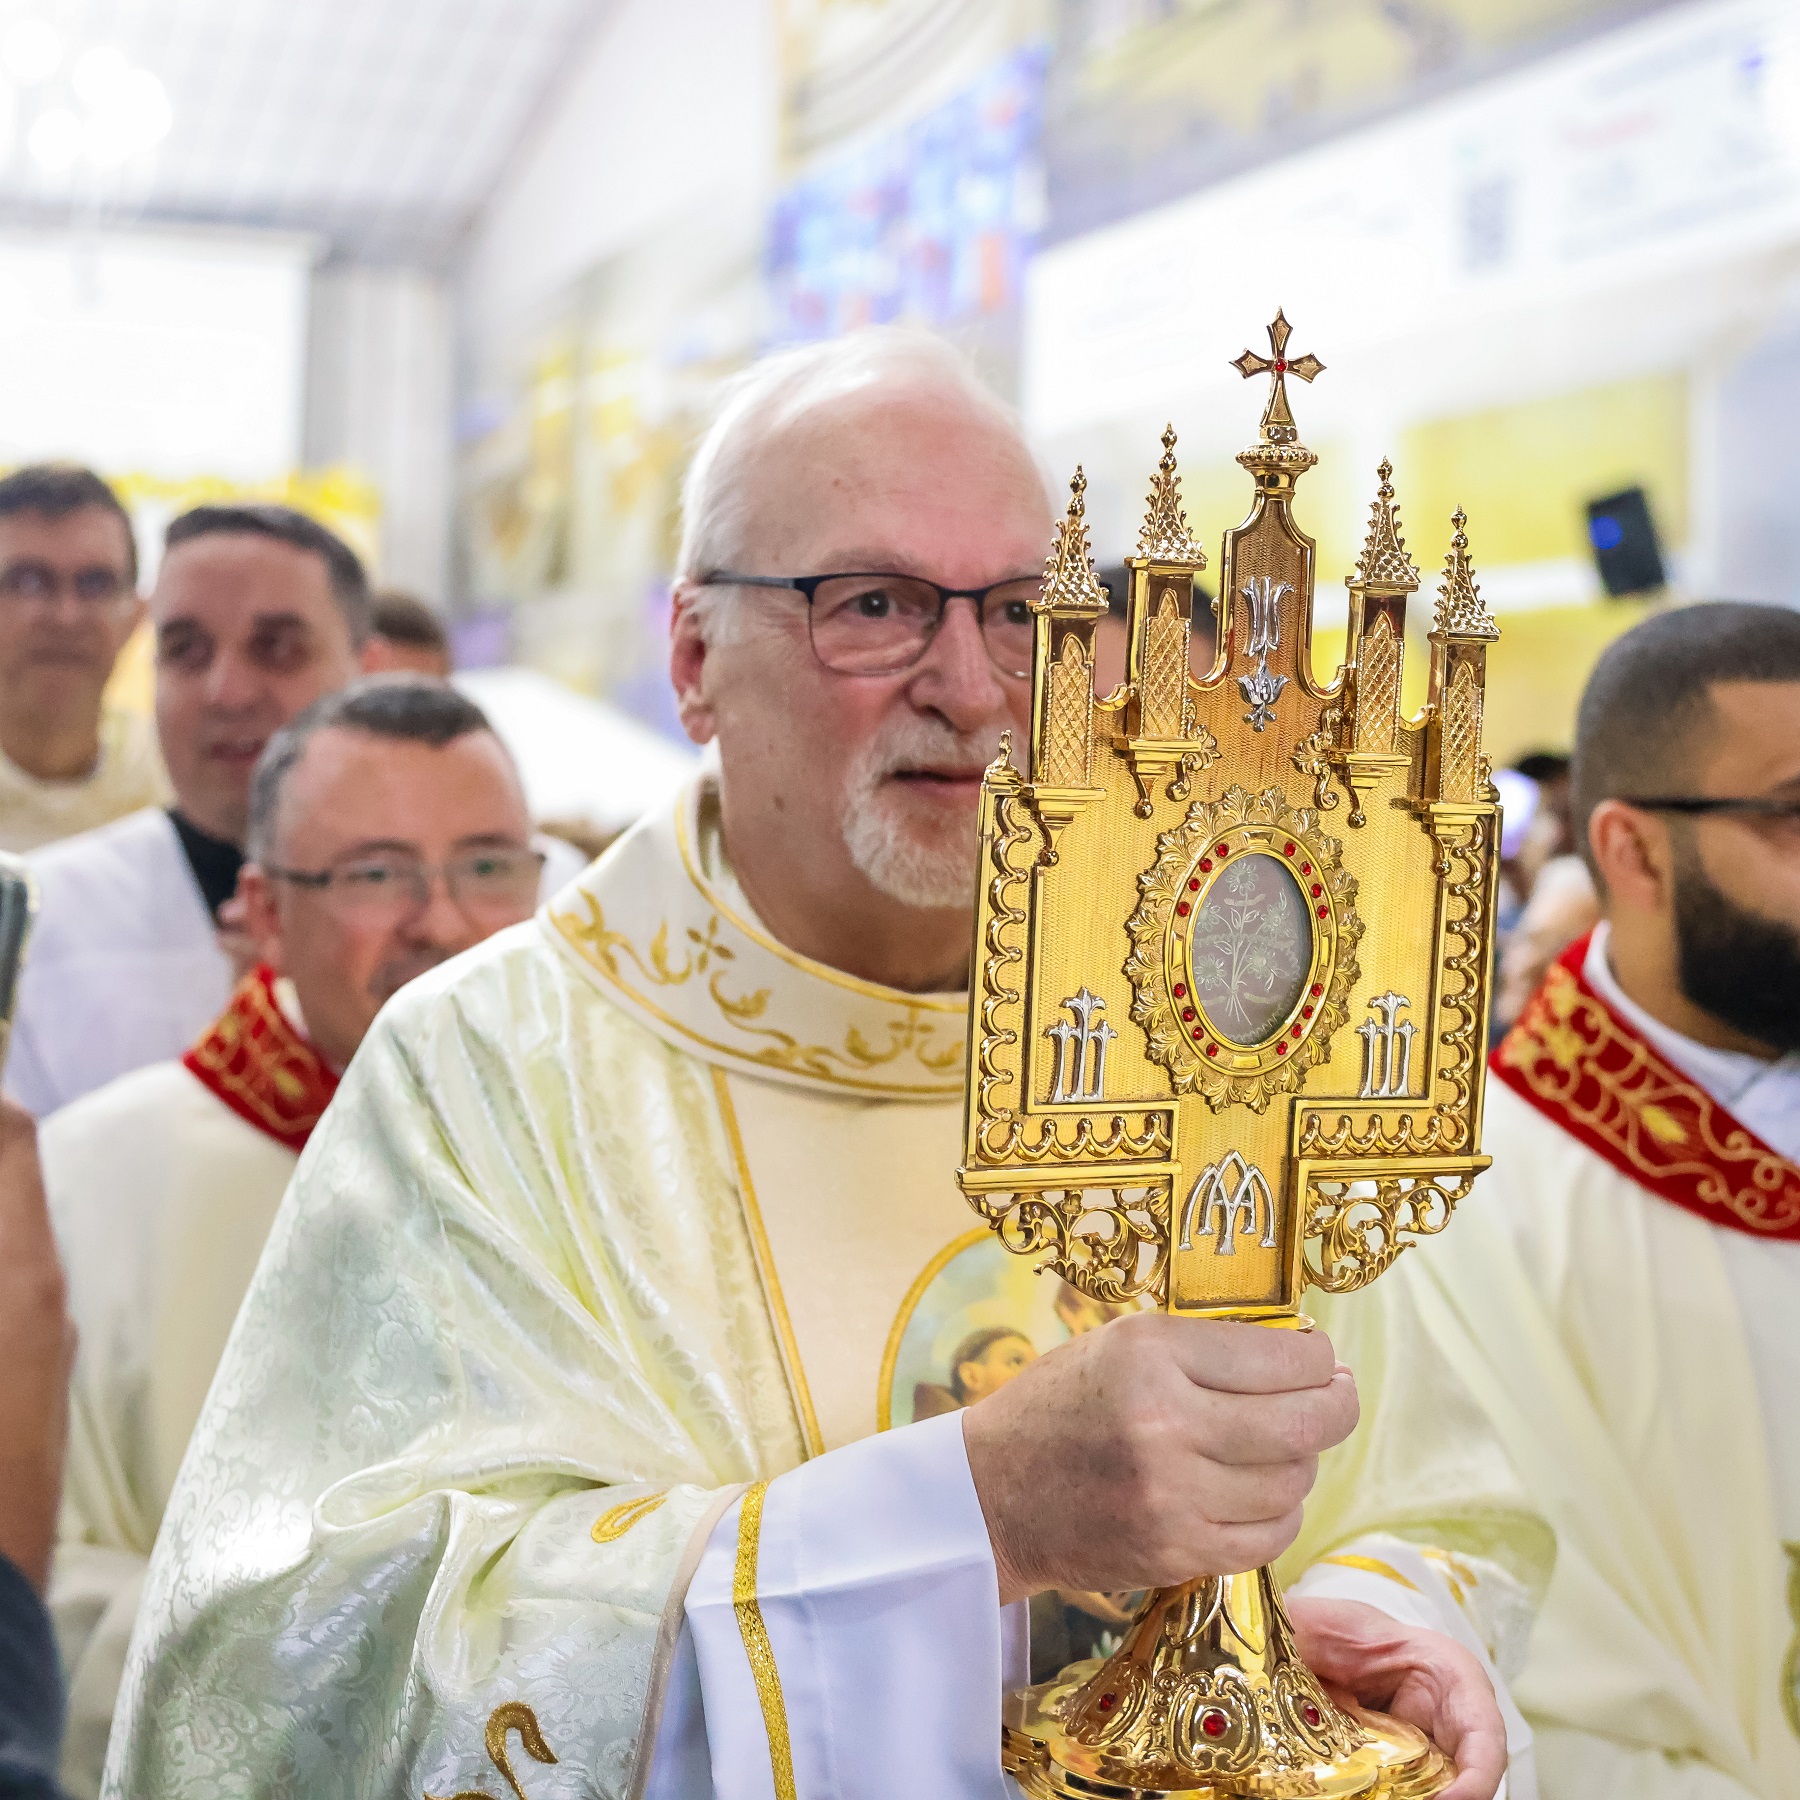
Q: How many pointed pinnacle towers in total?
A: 4